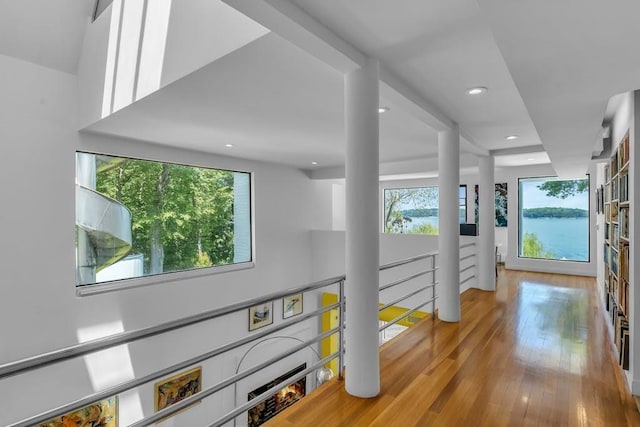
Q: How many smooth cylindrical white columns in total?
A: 3